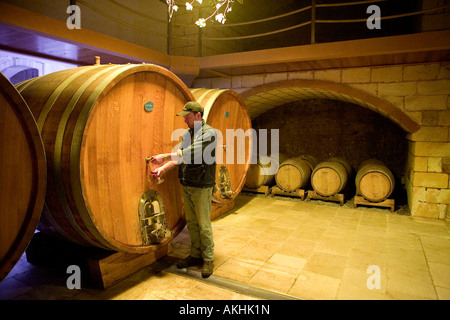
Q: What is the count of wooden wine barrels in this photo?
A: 7